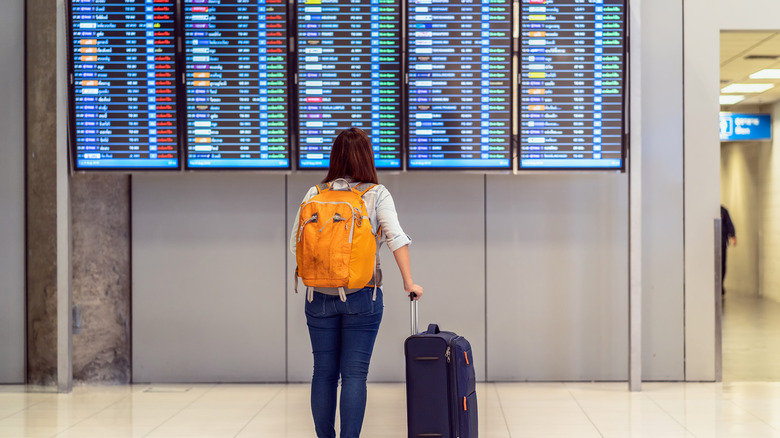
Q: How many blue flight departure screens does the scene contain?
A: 5